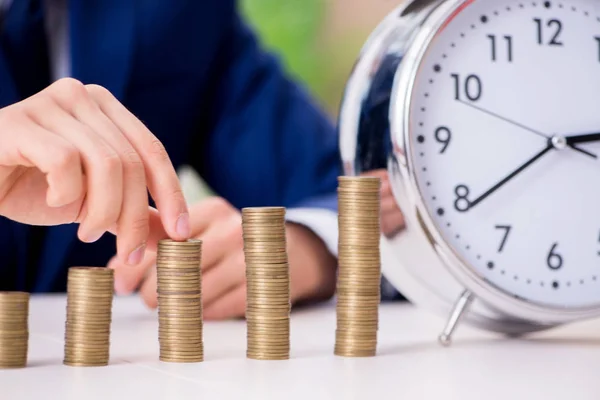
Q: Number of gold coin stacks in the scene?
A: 5